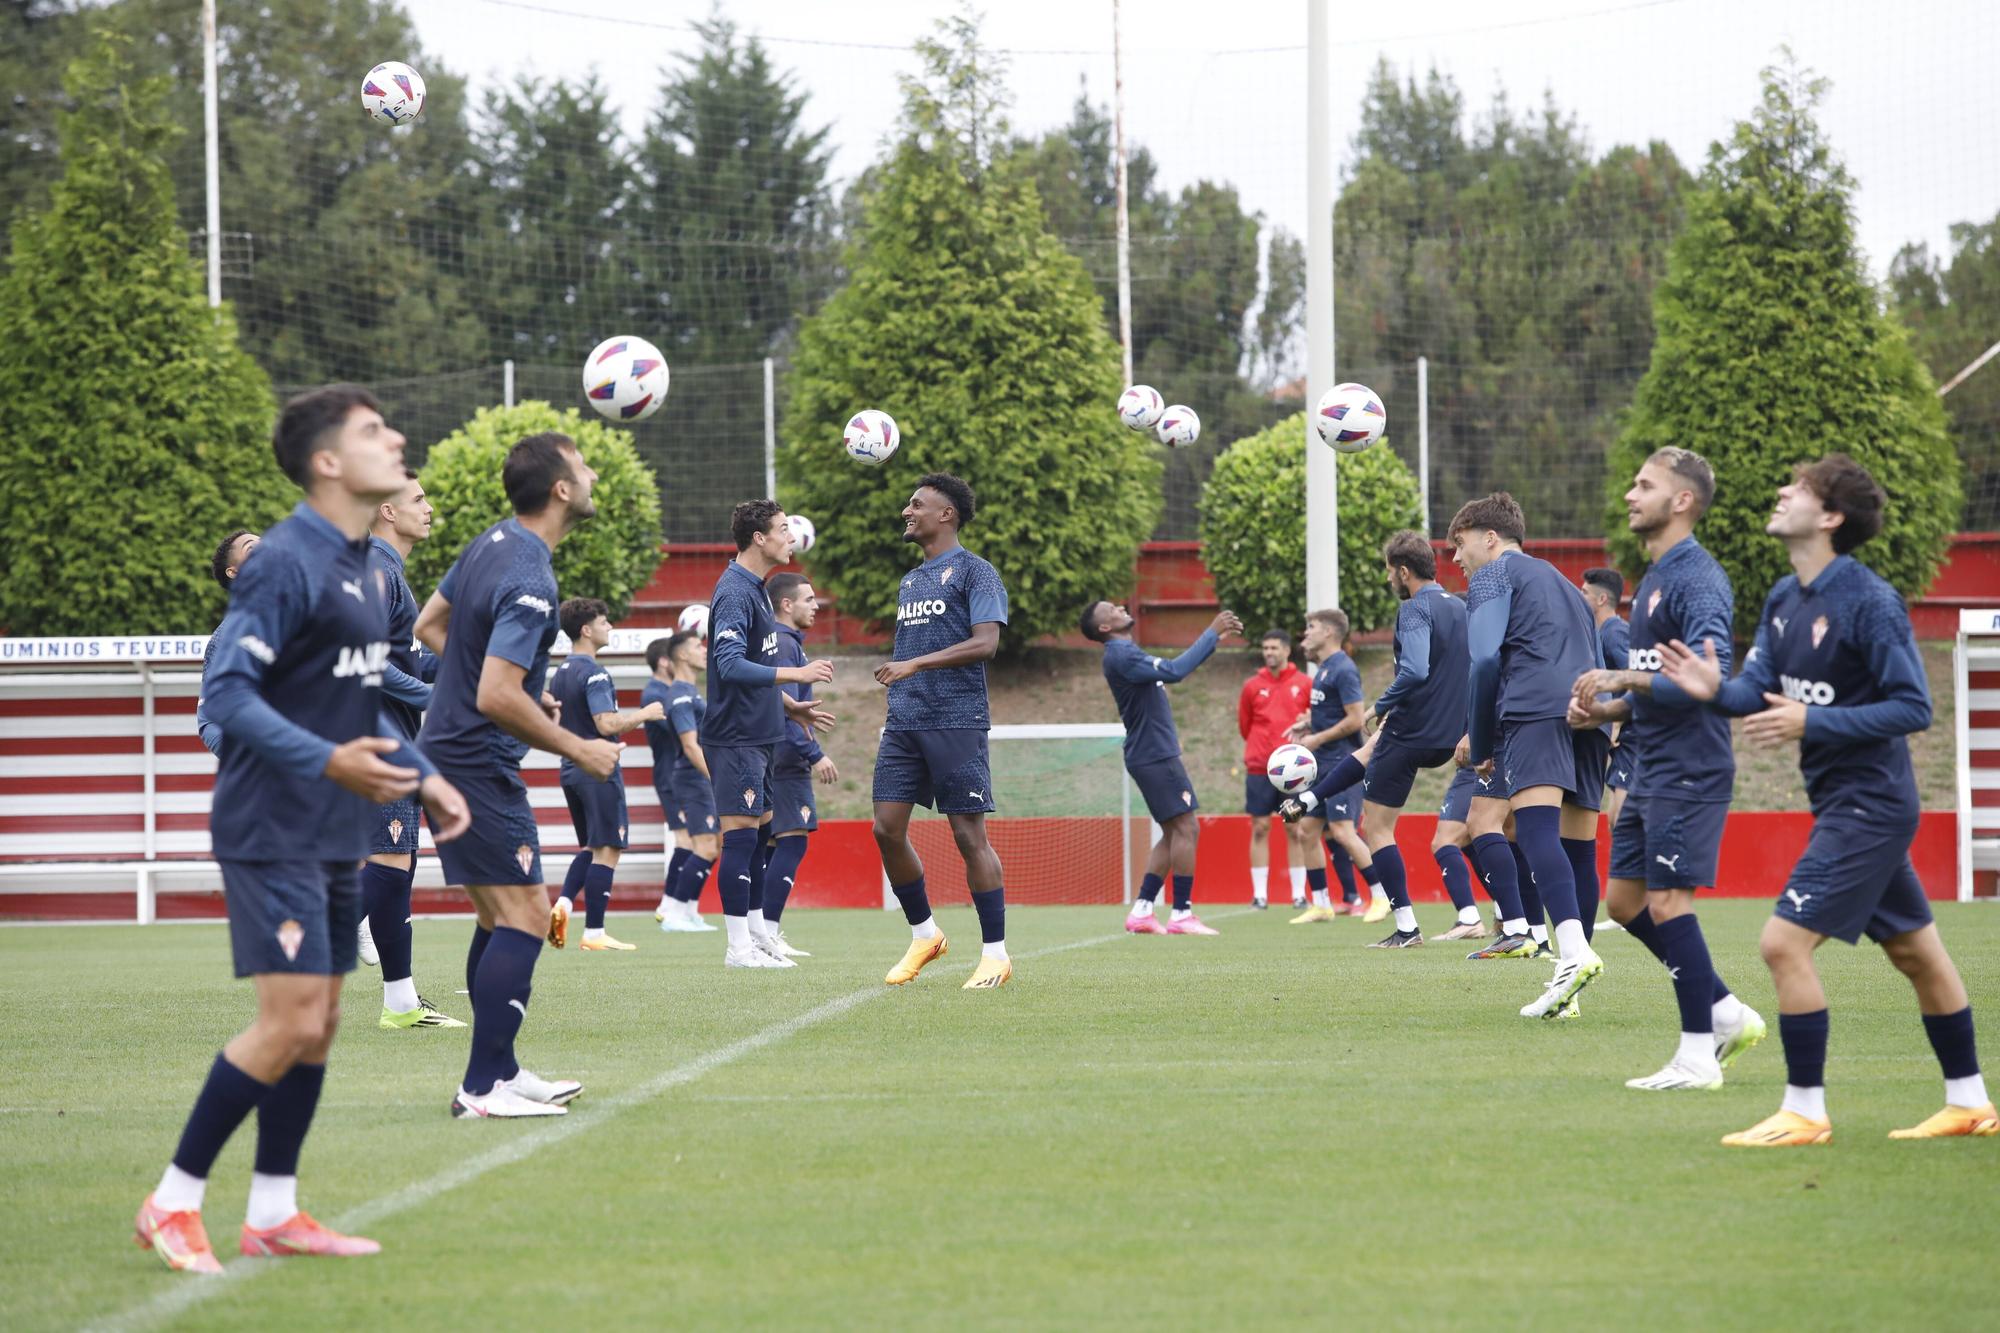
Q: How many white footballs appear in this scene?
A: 9